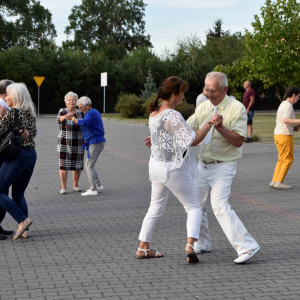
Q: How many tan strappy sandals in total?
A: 2